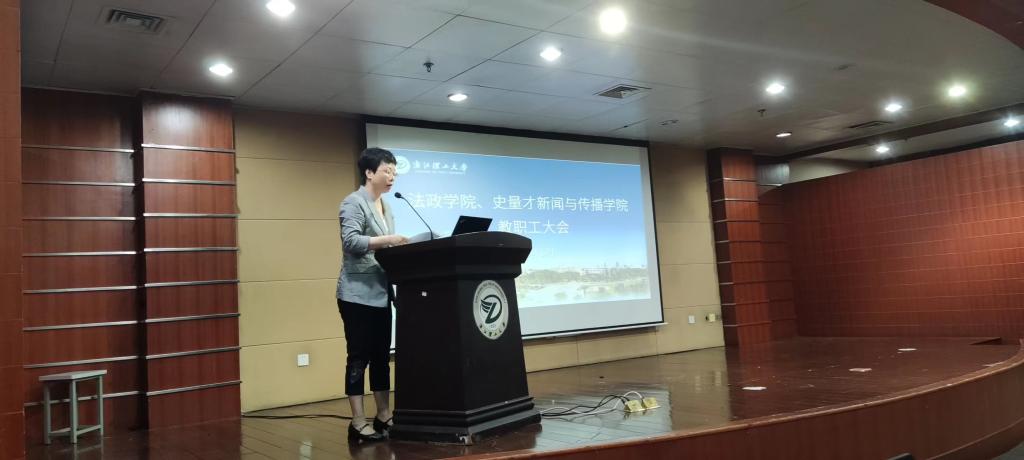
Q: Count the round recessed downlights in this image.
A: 11